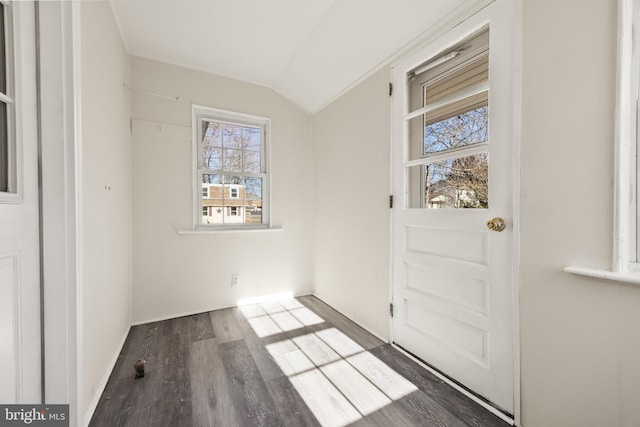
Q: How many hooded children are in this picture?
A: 0